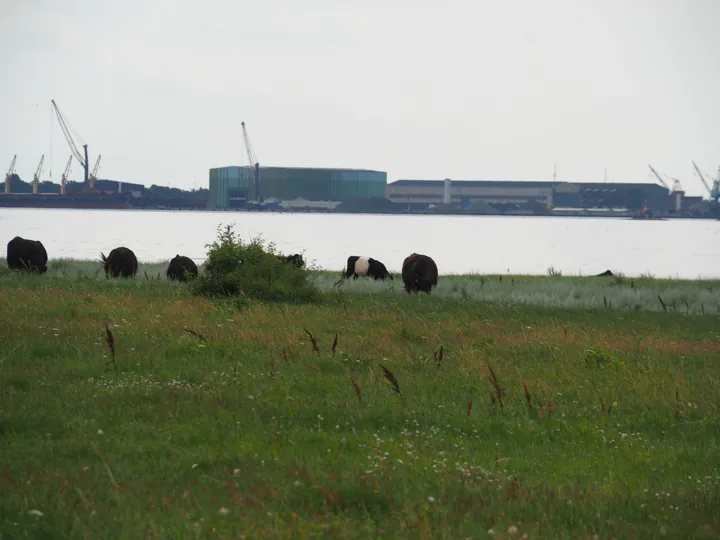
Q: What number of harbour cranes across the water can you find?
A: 8